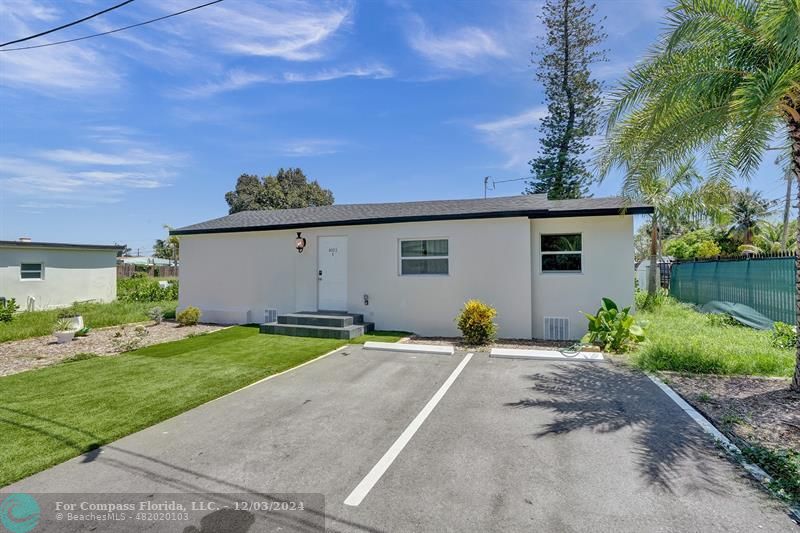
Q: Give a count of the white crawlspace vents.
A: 2